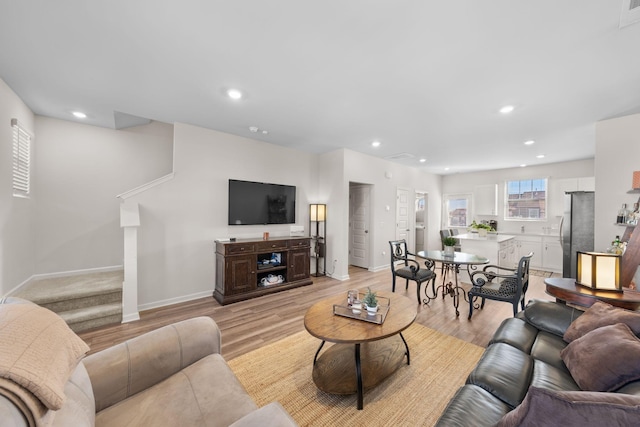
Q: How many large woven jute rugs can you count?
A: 1